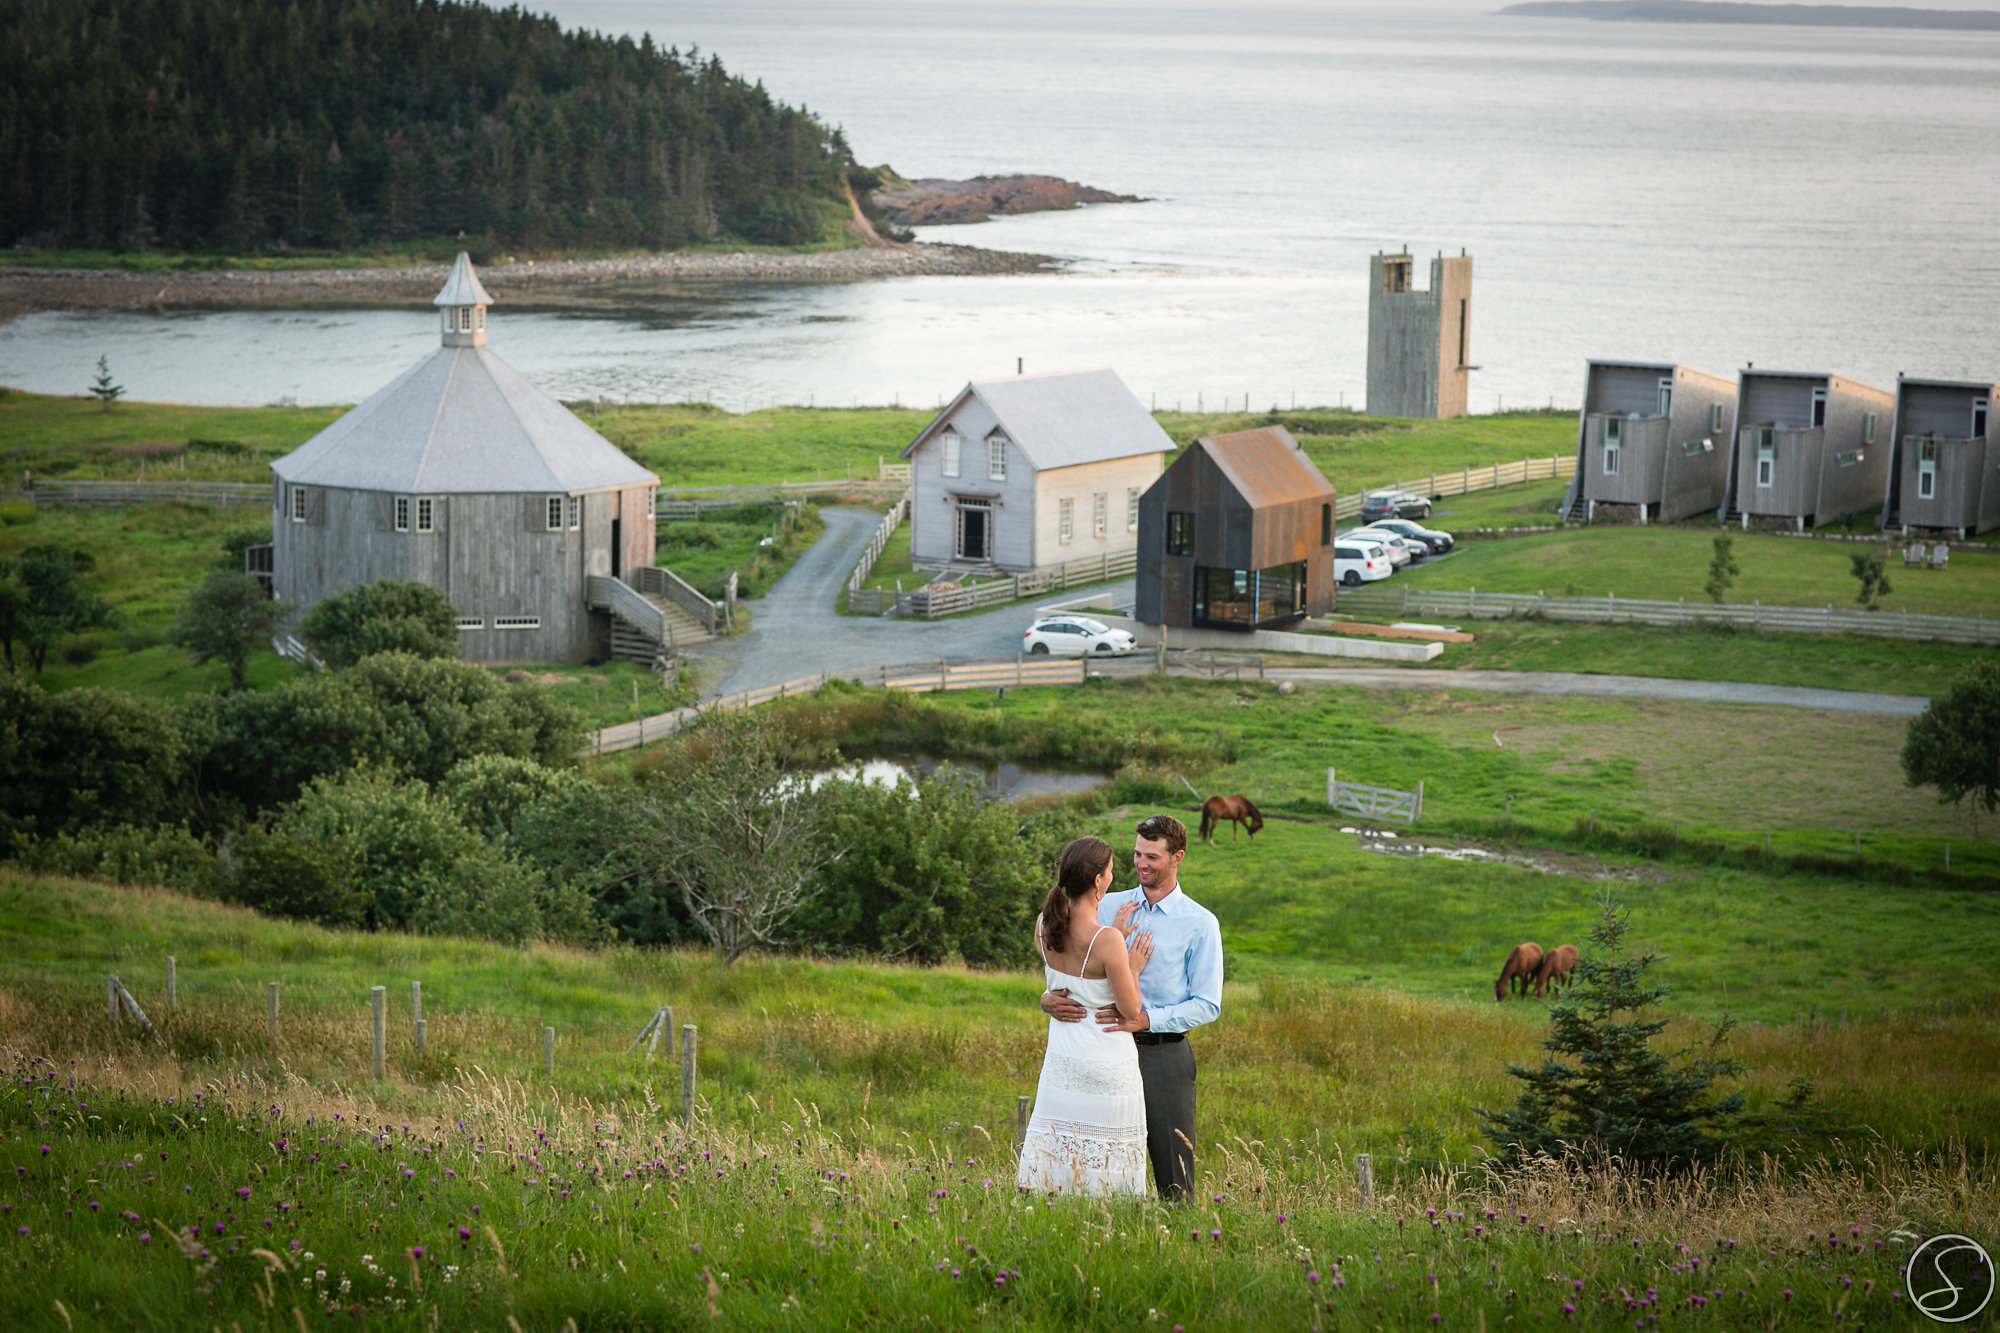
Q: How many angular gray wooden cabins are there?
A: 3